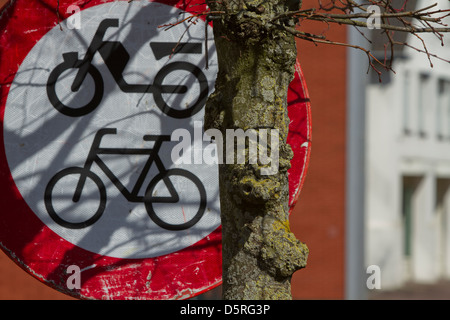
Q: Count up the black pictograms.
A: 2